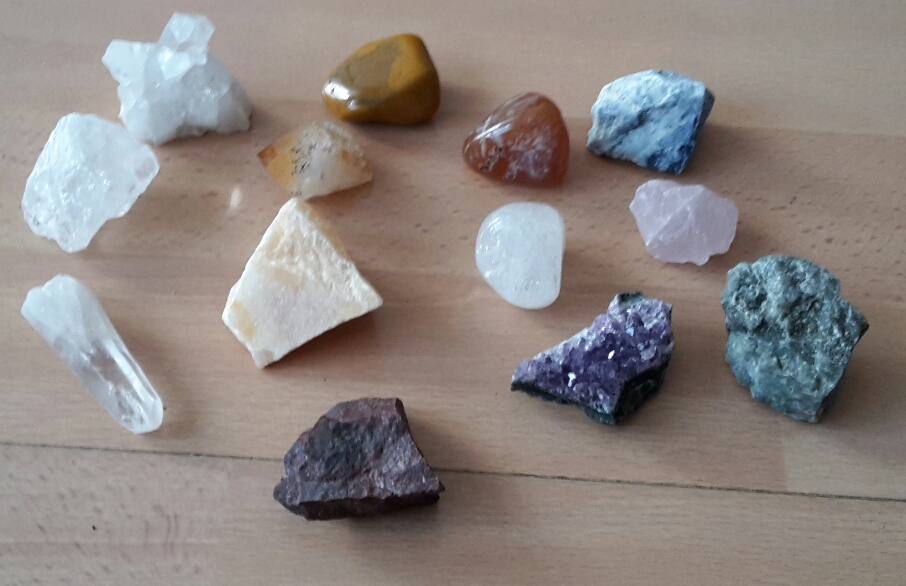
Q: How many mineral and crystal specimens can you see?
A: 13